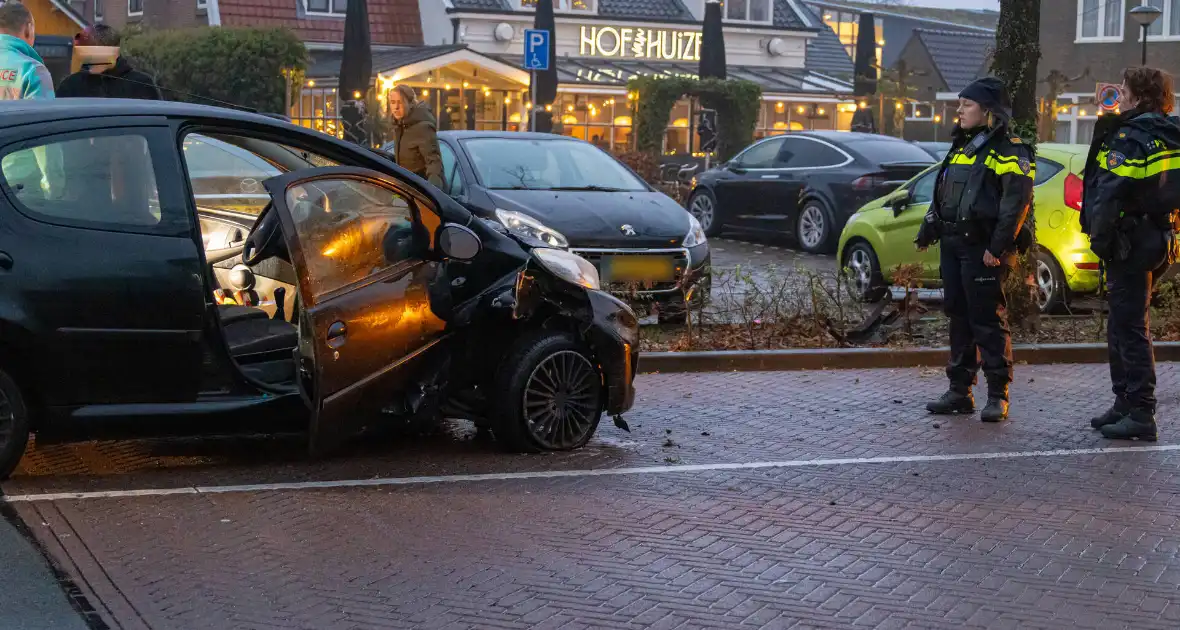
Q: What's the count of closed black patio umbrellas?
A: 4